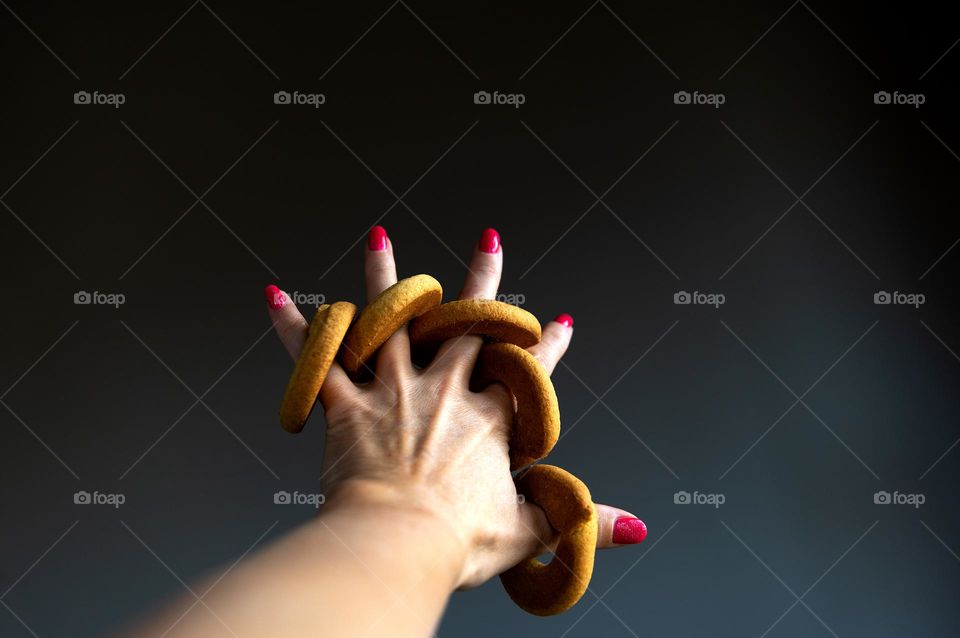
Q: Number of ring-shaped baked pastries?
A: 5